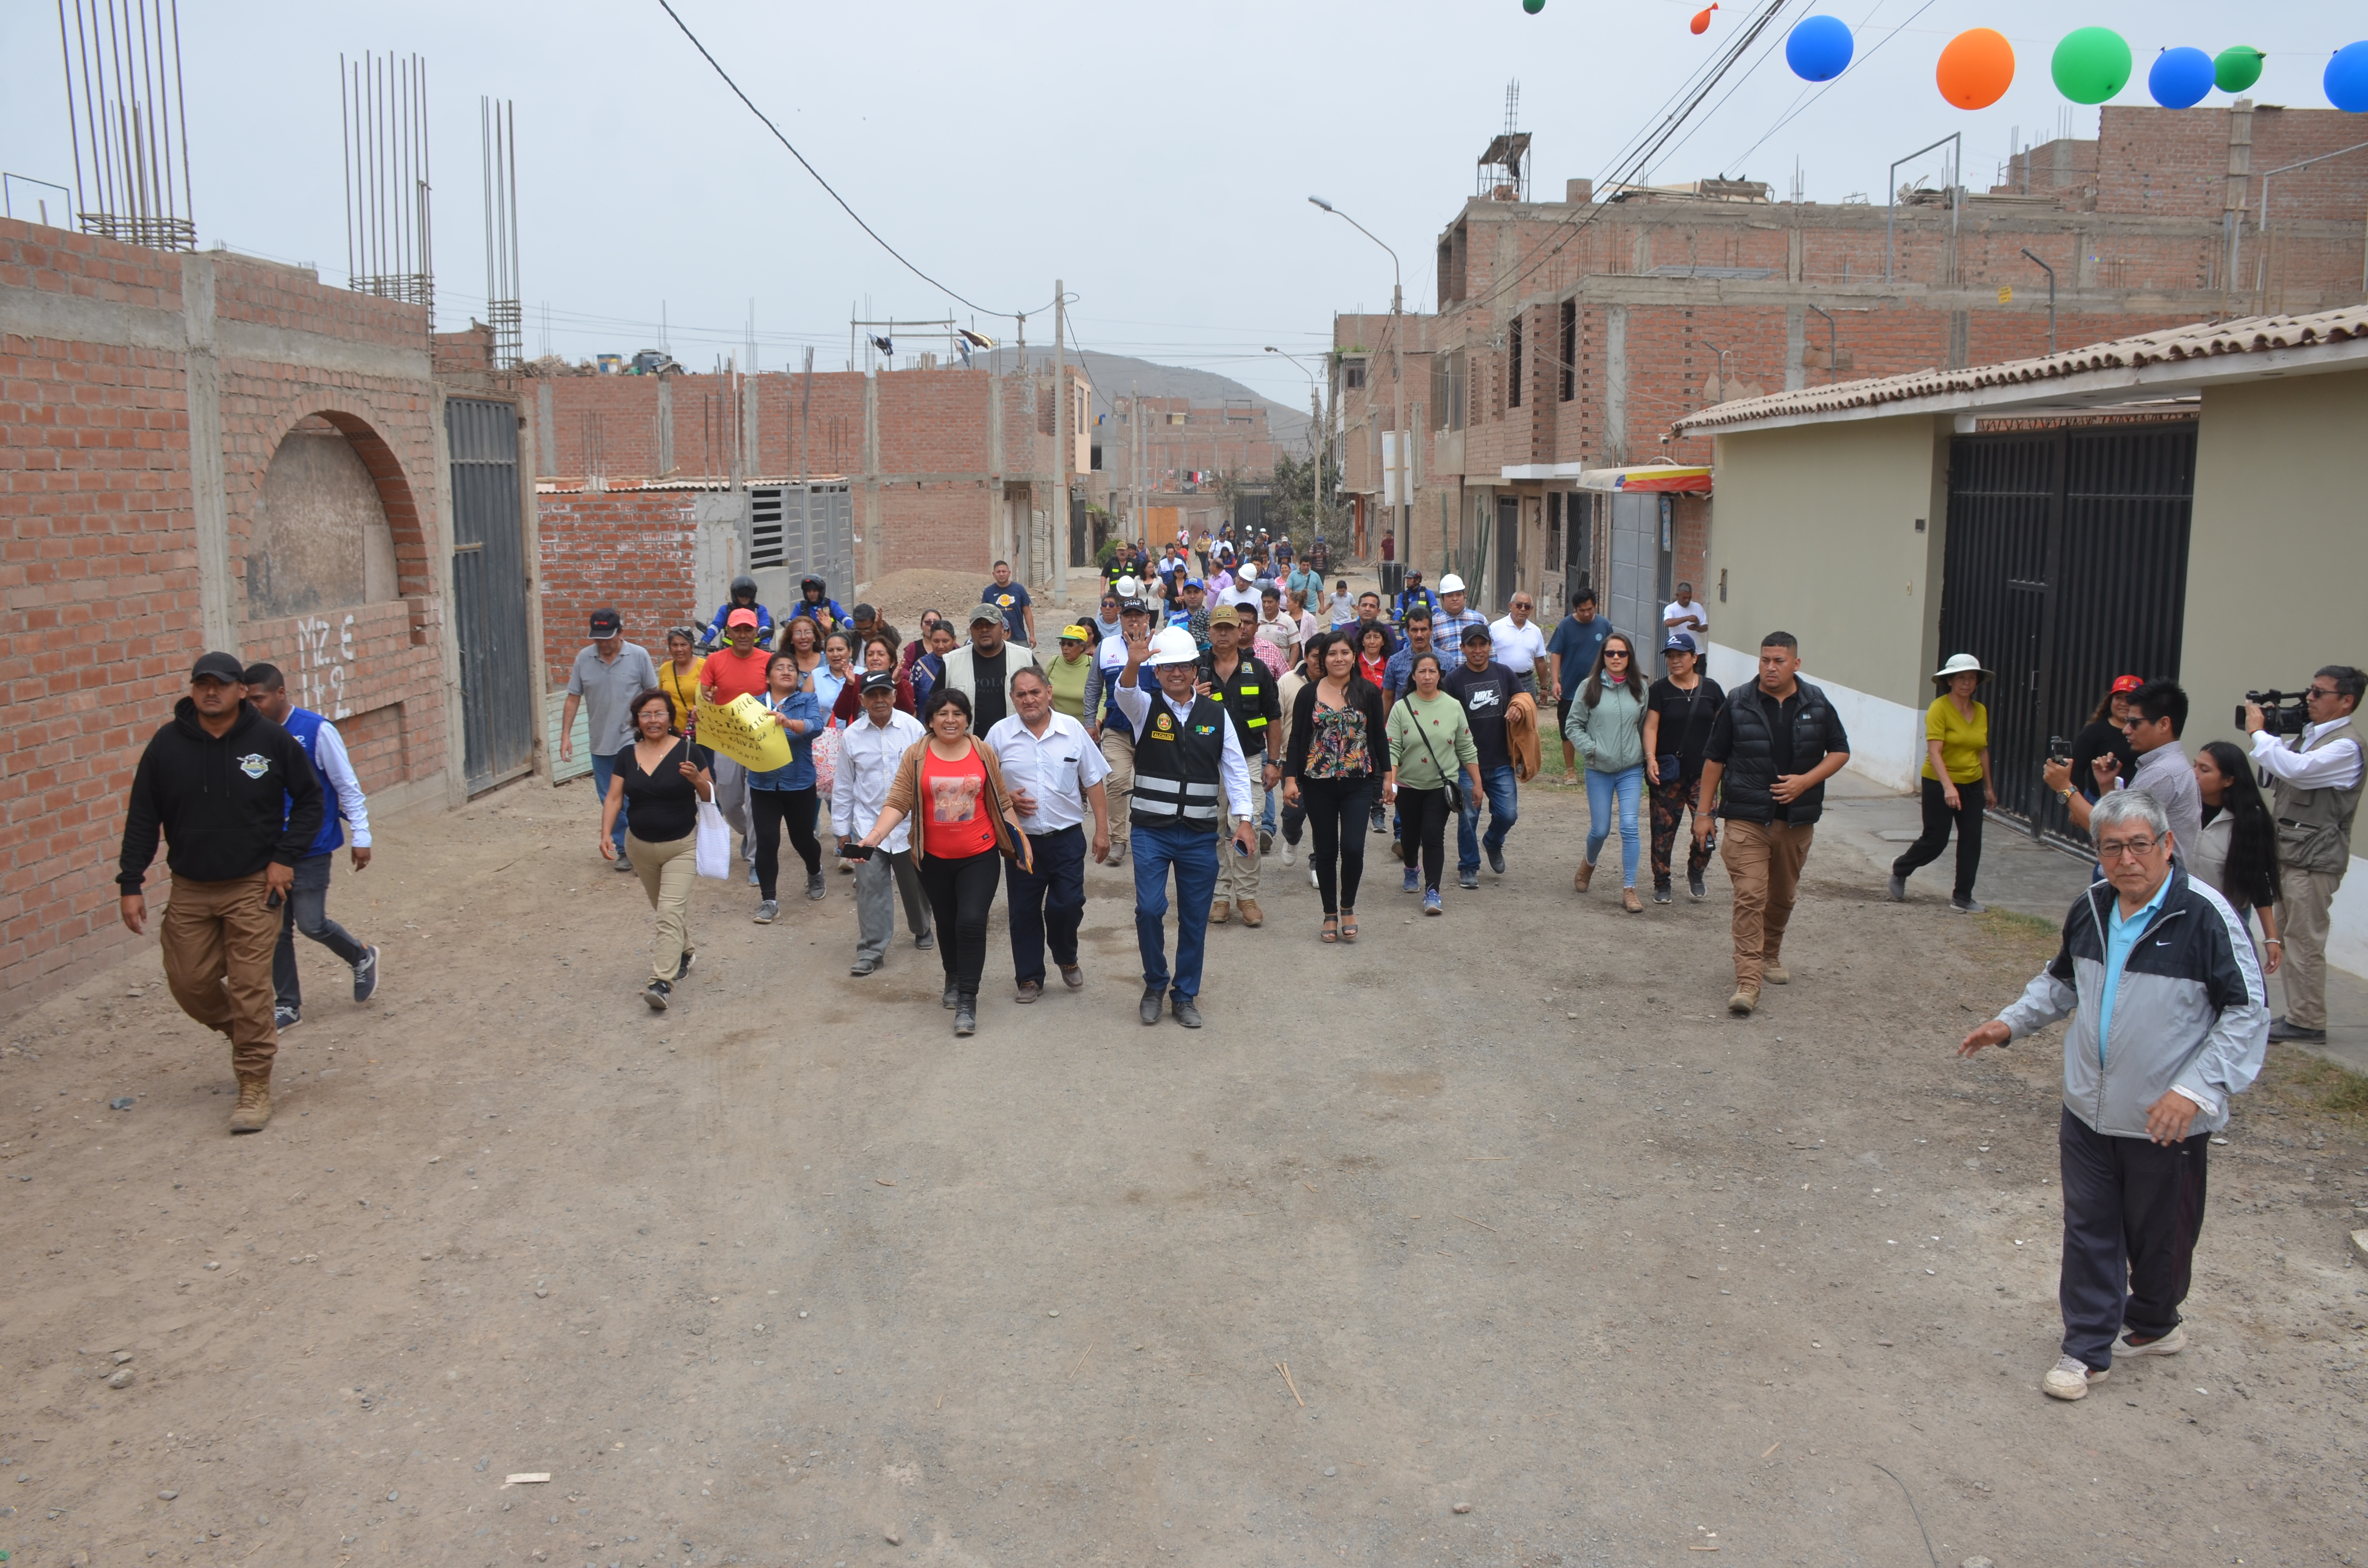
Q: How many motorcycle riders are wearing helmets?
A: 3